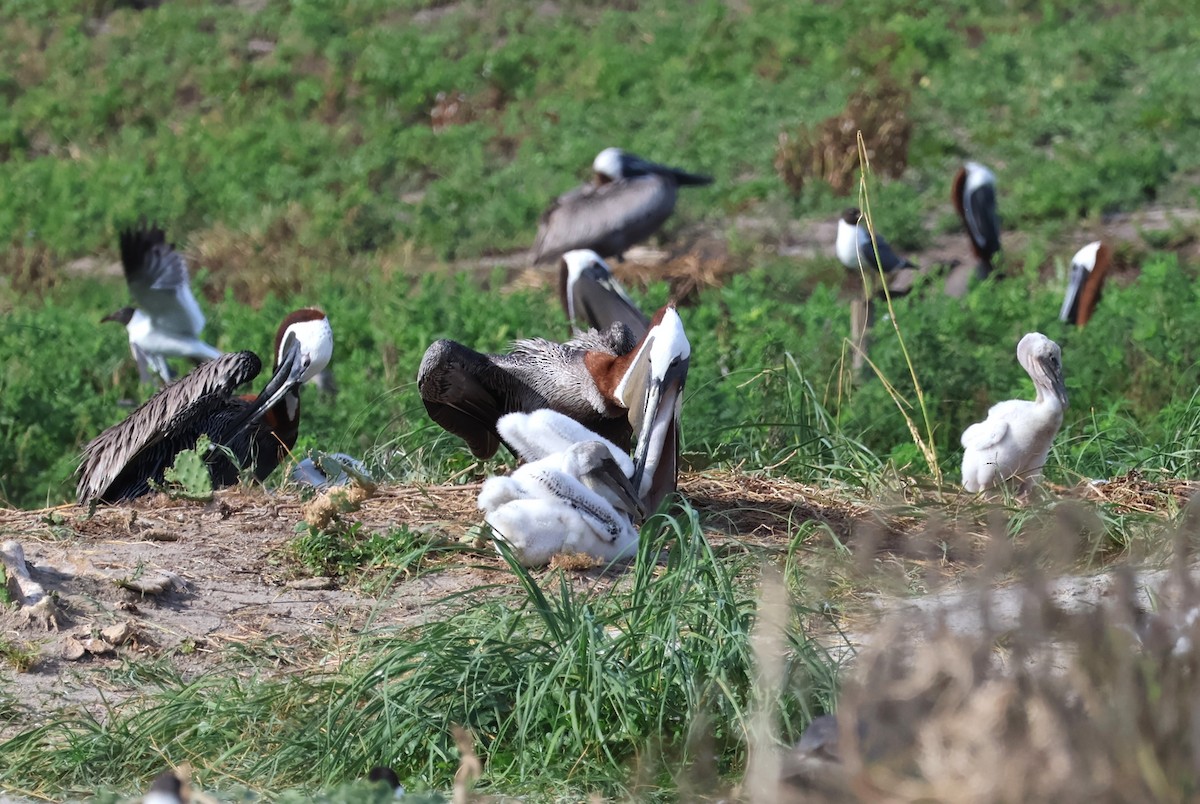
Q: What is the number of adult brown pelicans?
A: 6